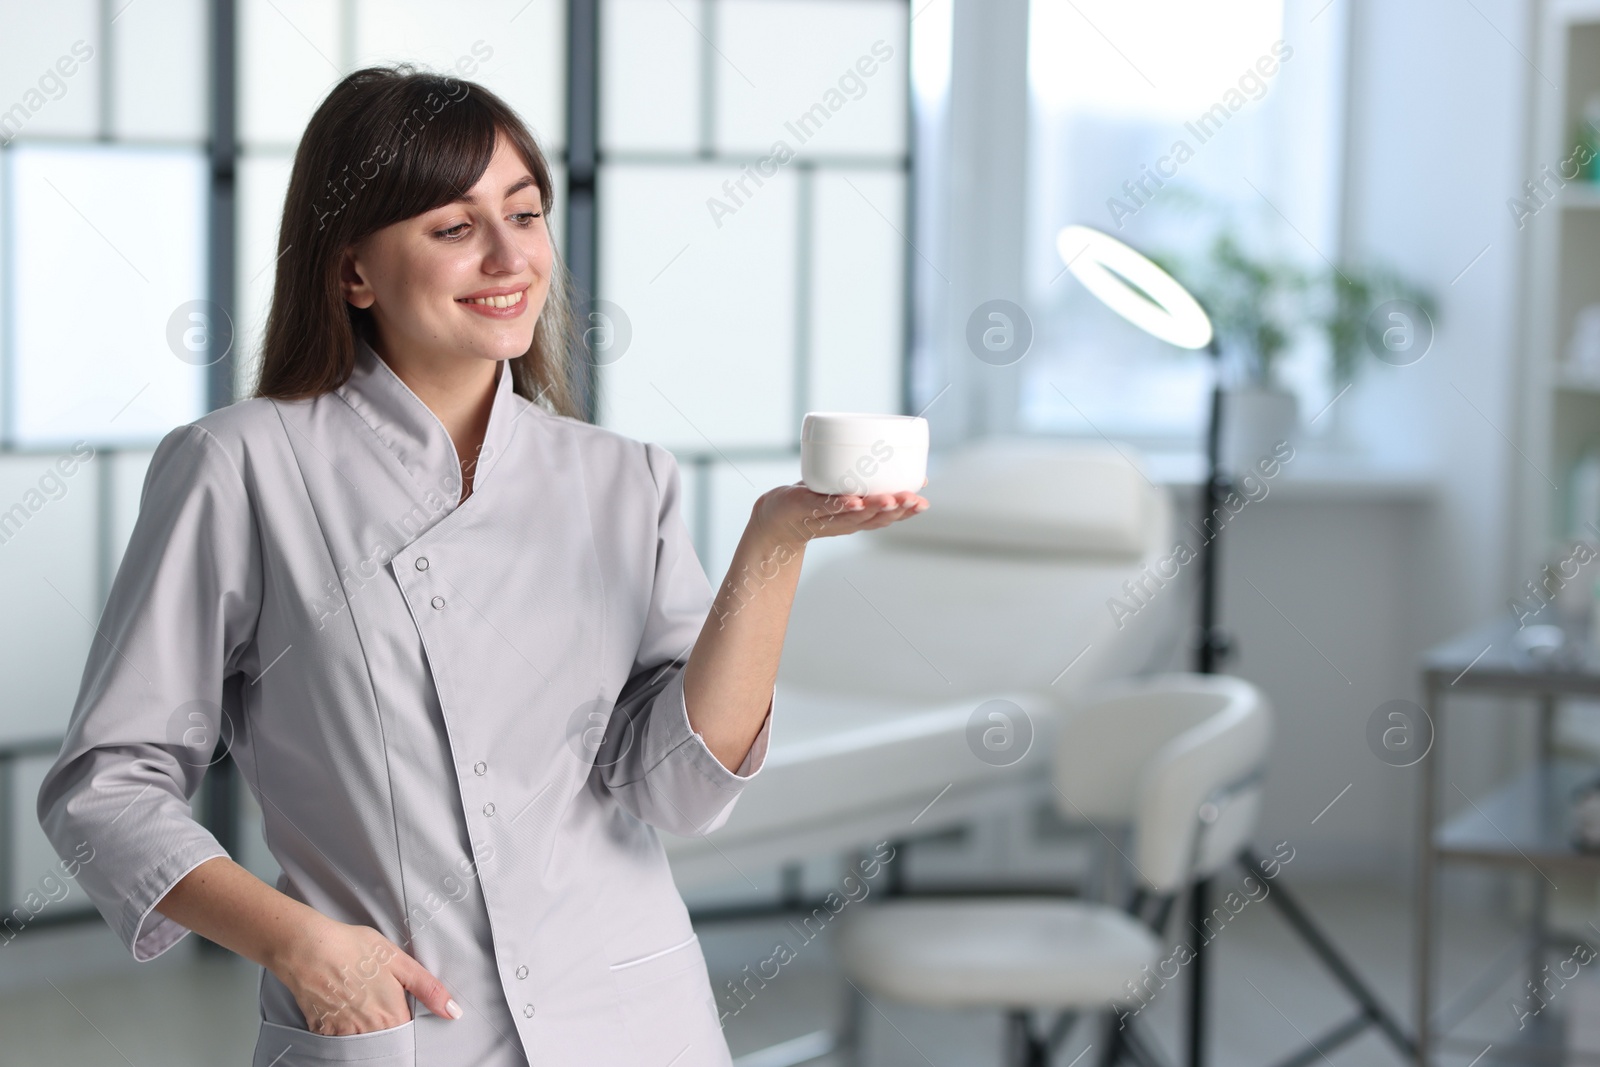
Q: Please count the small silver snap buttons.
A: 6